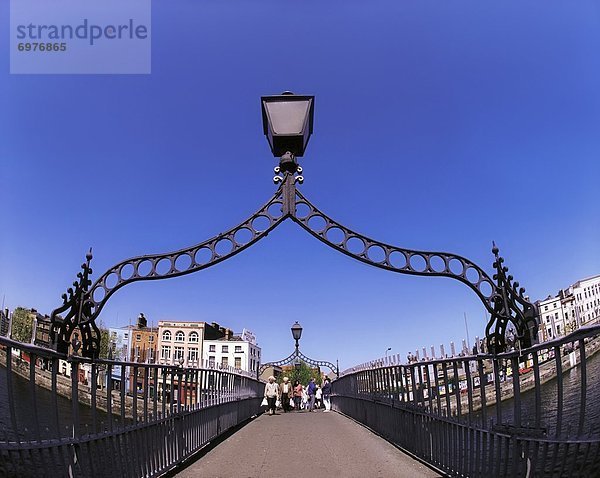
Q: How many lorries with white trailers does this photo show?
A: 0